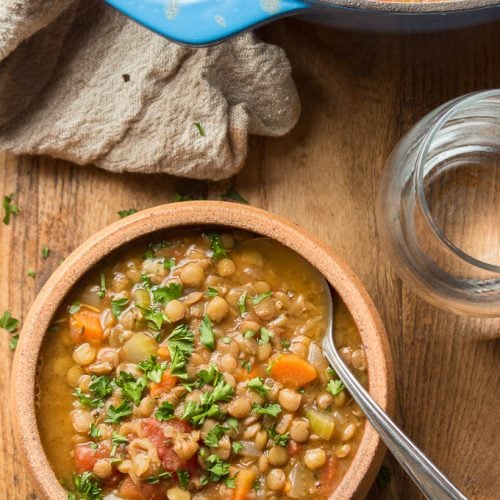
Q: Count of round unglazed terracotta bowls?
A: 1